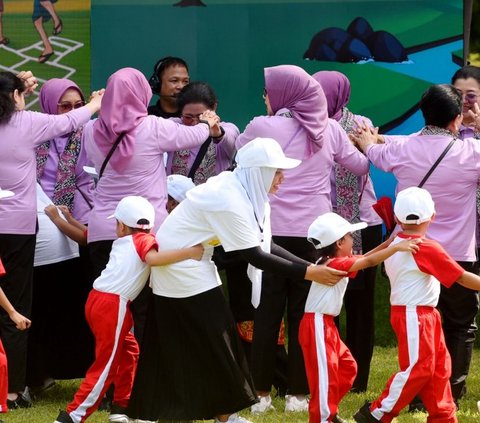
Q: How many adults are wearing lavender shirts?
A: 8